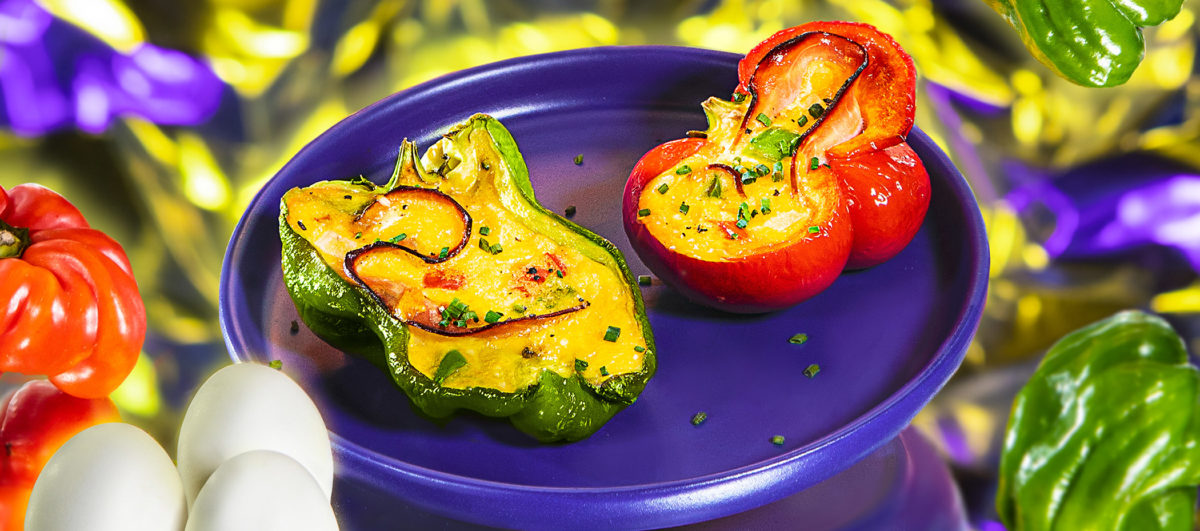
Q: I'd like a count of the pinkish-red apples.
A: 0